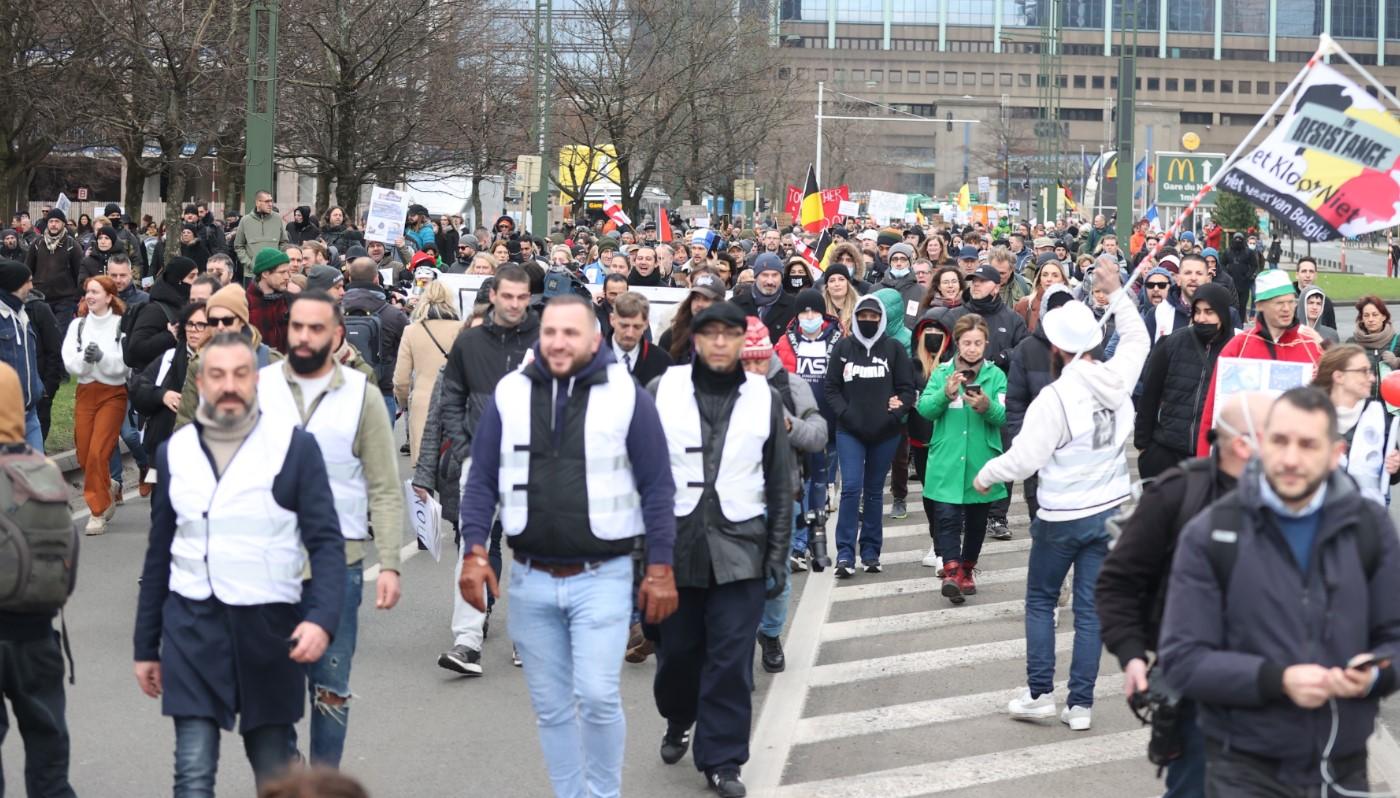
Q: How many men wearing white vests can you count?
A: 5